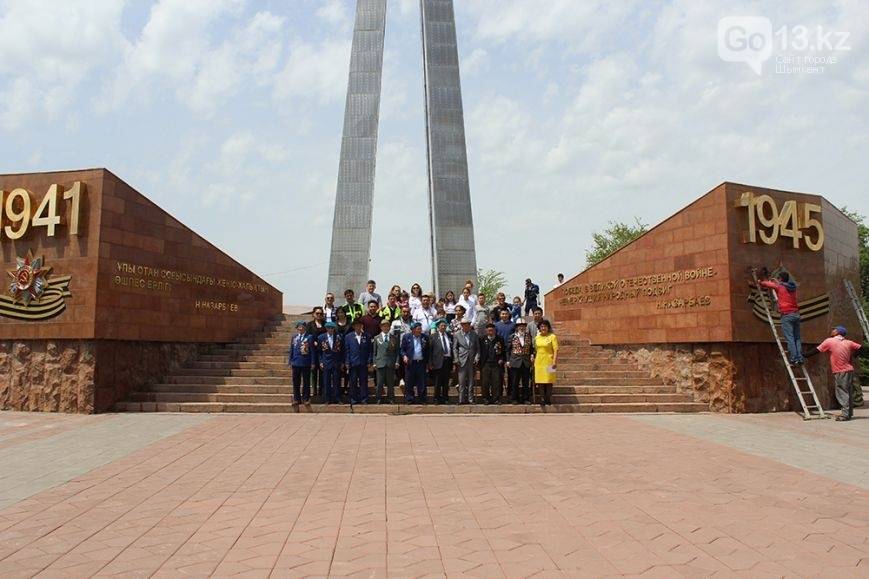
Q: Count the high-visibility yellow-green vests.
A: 2